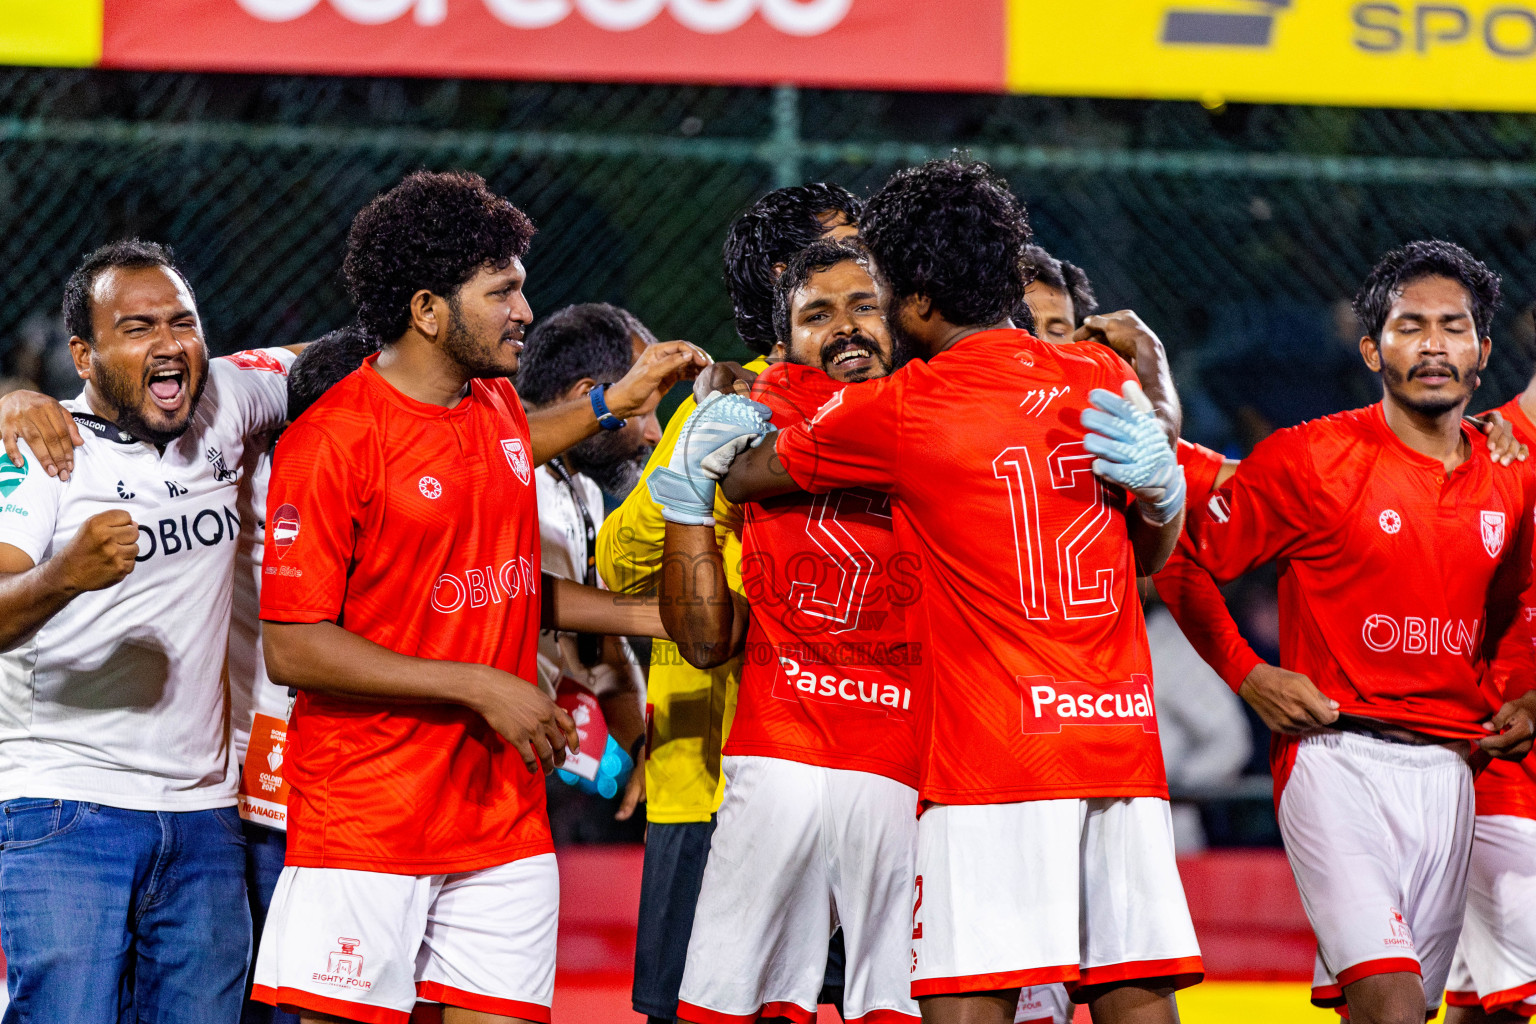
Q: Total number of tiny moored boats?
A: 0